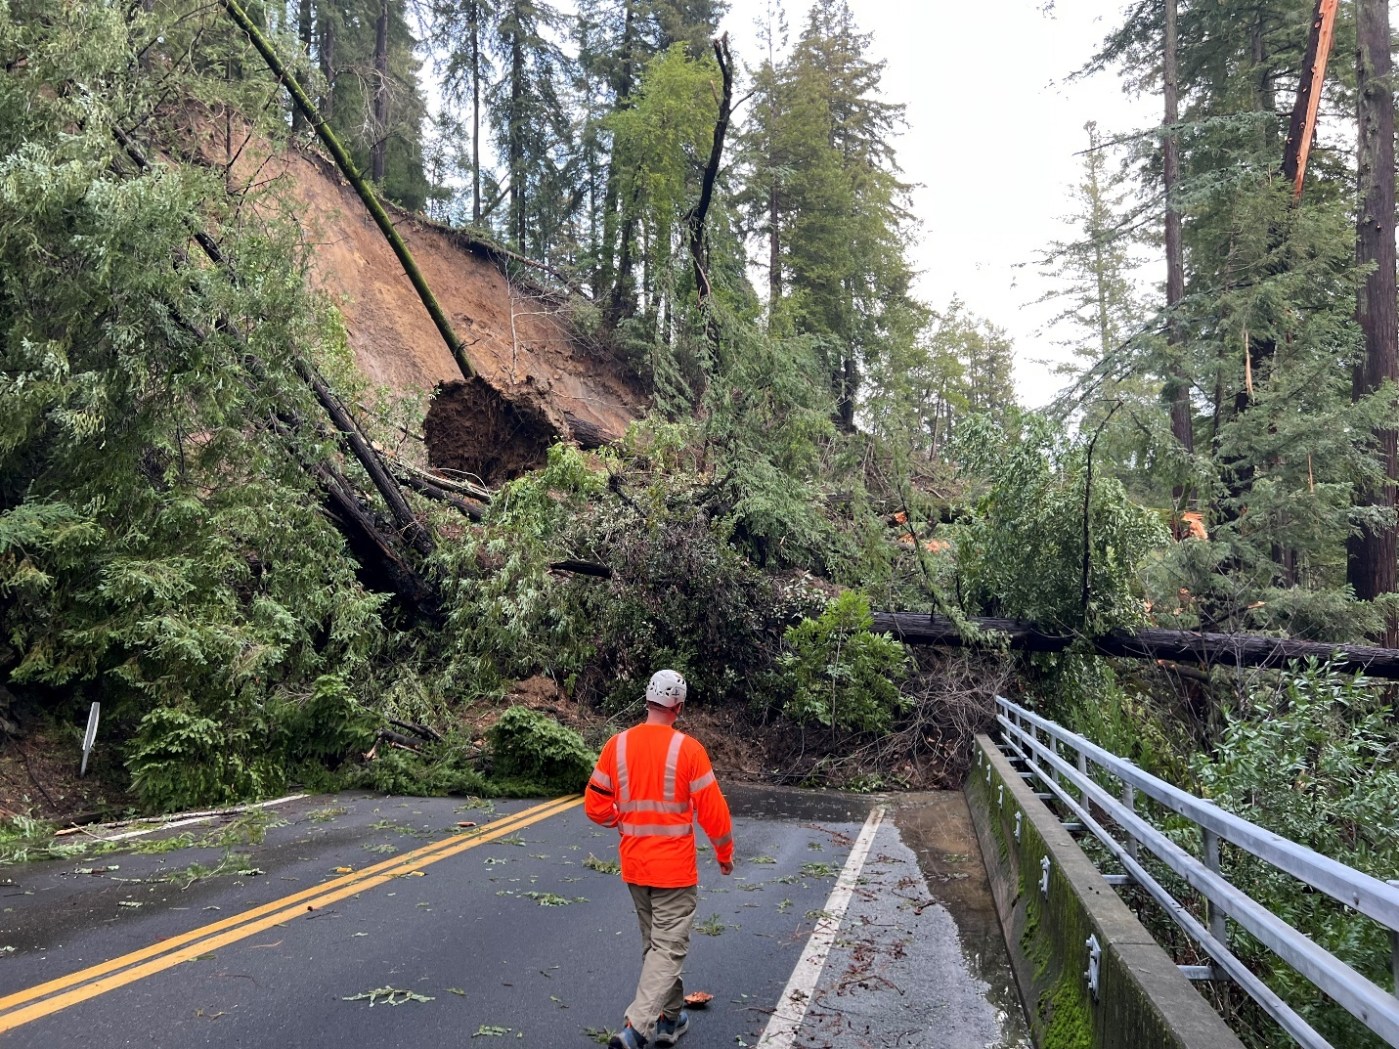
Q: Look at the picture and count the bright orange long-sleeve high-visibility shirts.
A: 1